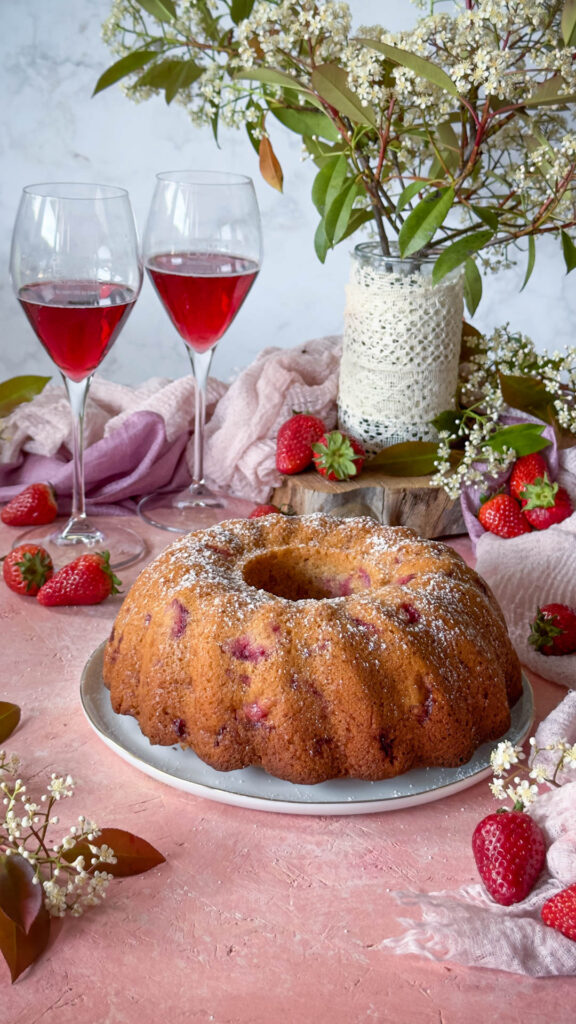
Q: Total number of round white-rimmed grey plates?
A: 1